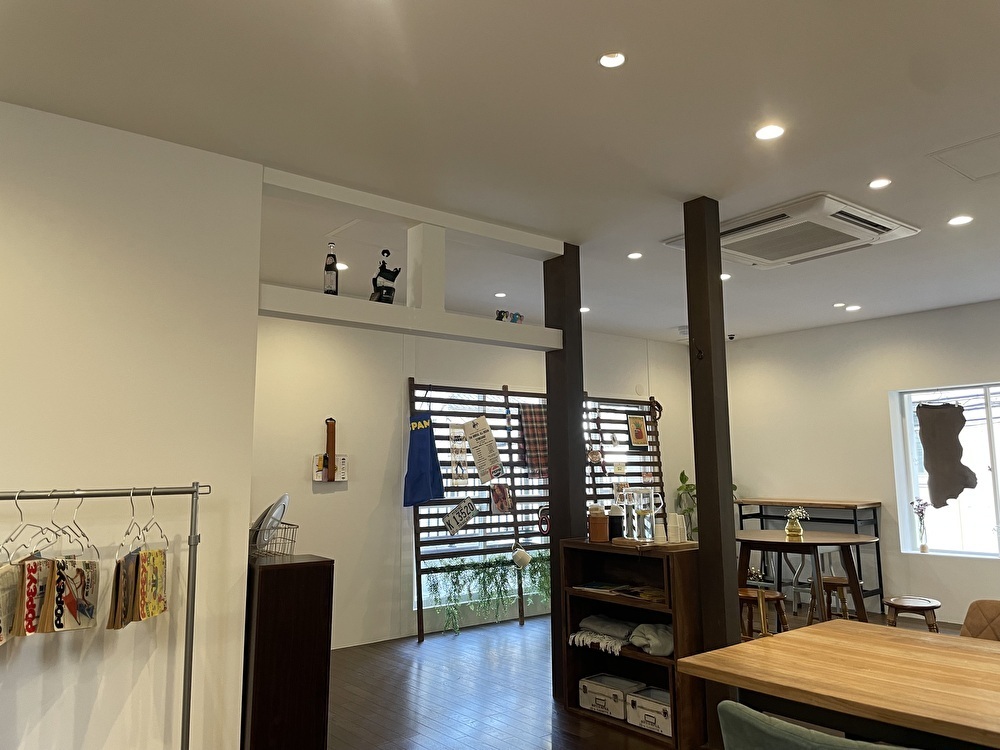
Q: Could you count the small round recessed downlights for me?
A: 11